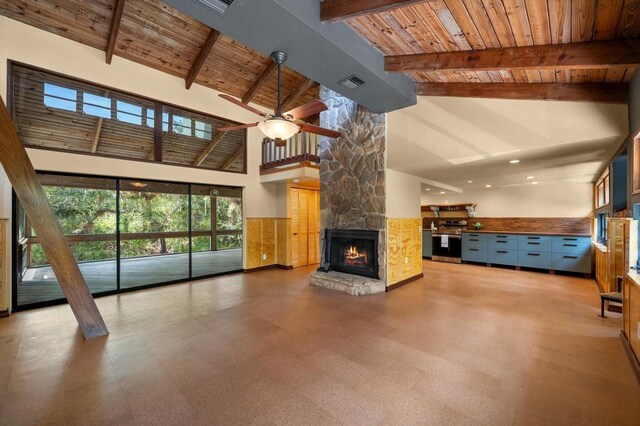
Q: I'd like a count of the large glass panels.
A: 3